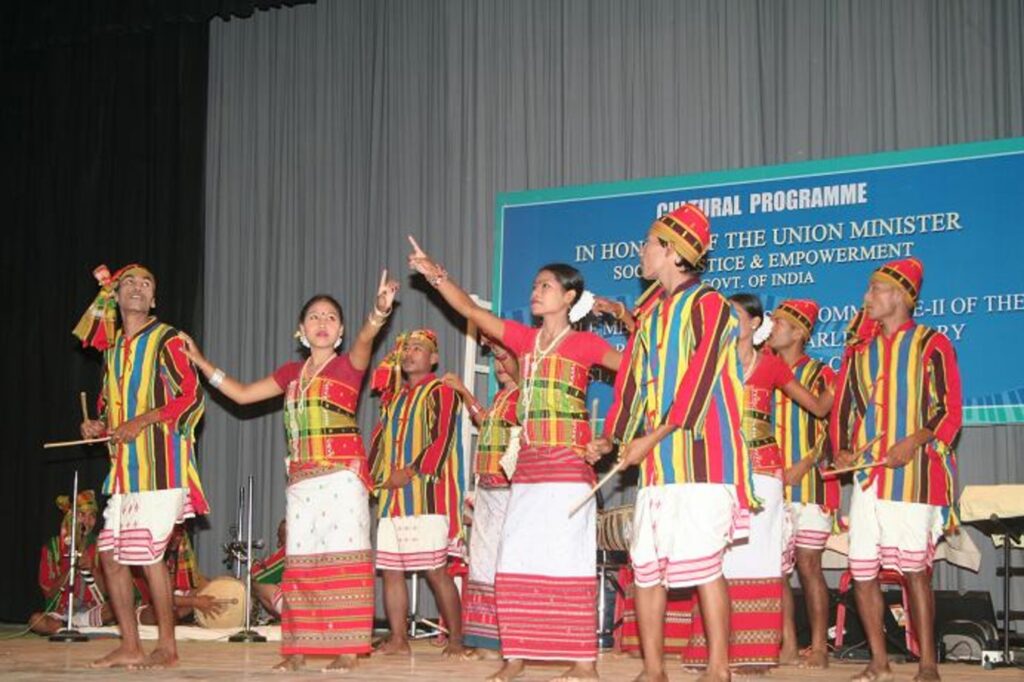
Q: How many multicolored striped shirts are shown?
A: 5